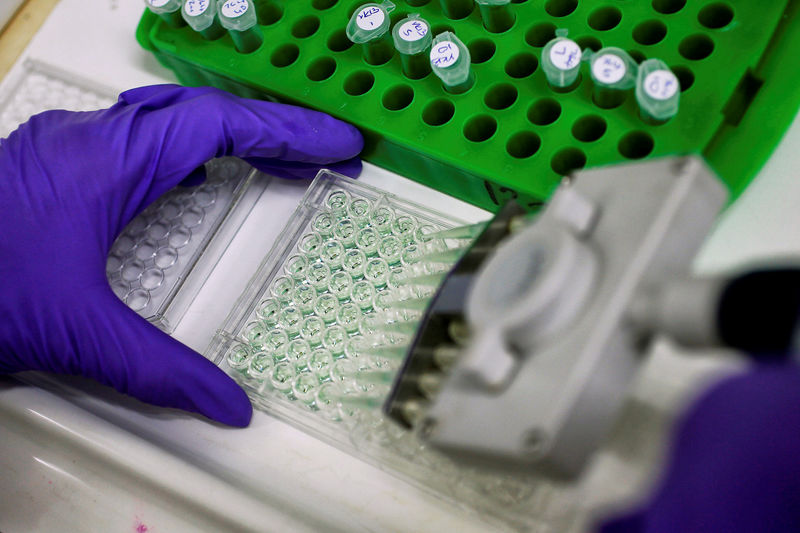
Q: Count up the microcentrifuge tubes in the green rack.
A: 11